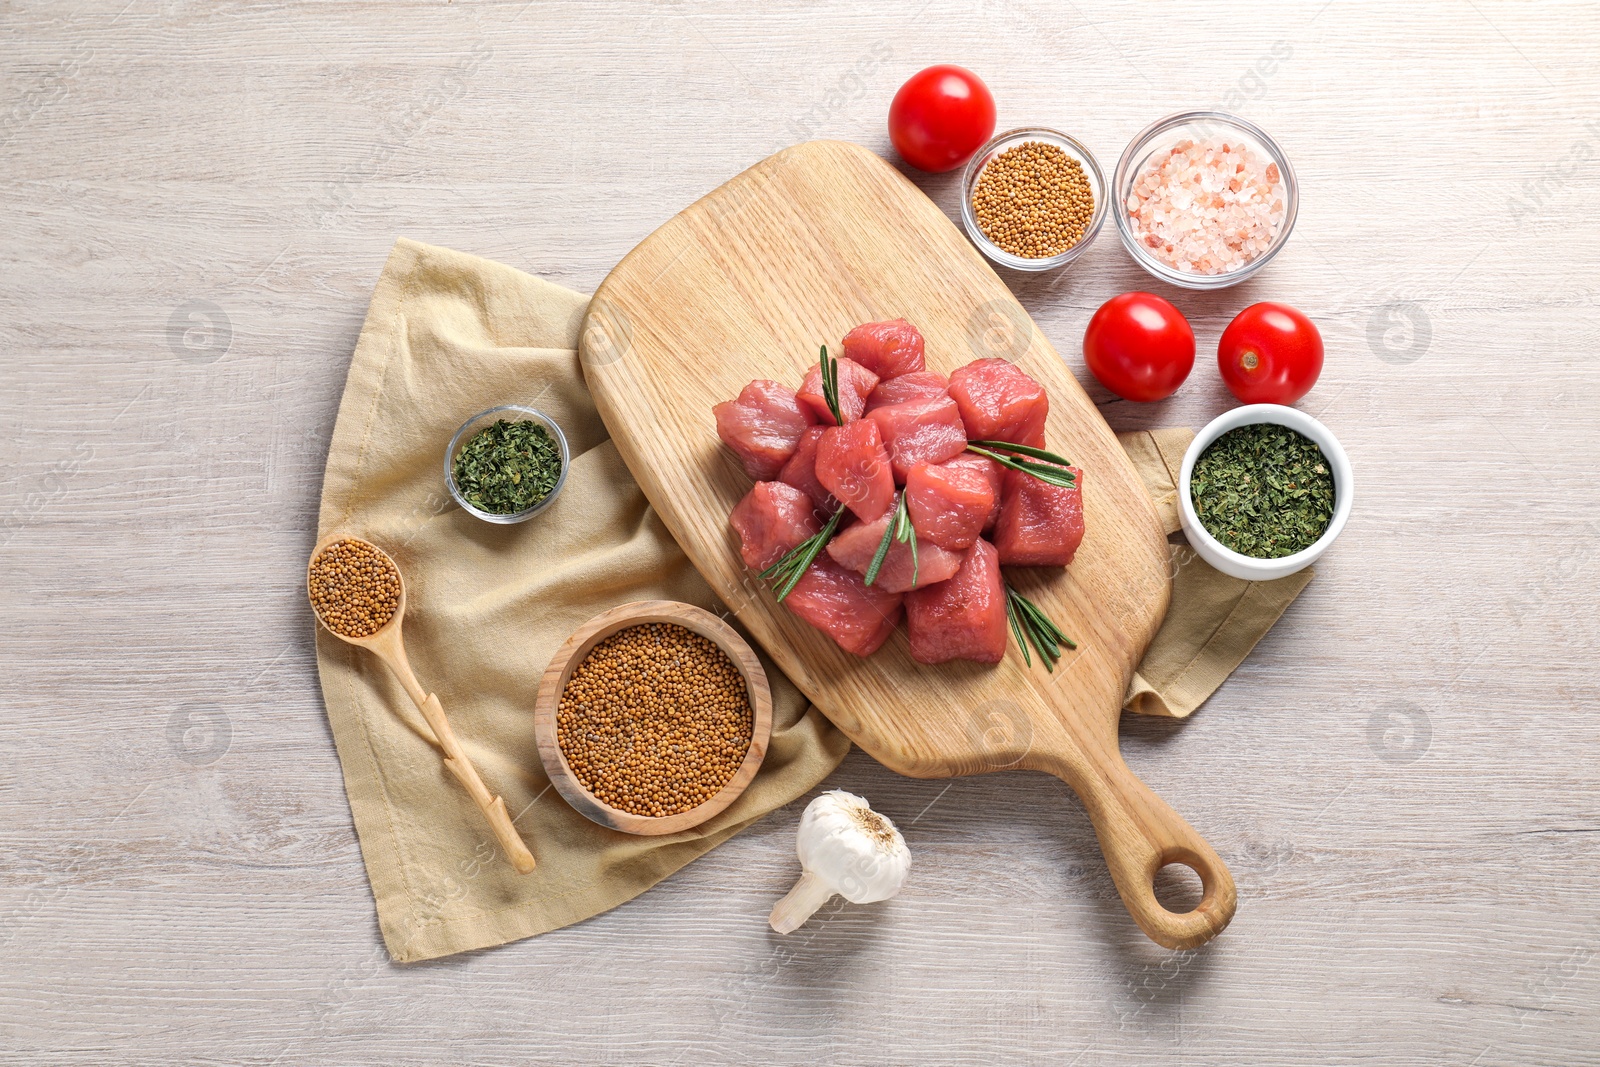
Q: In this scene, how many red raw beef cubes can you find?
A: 15